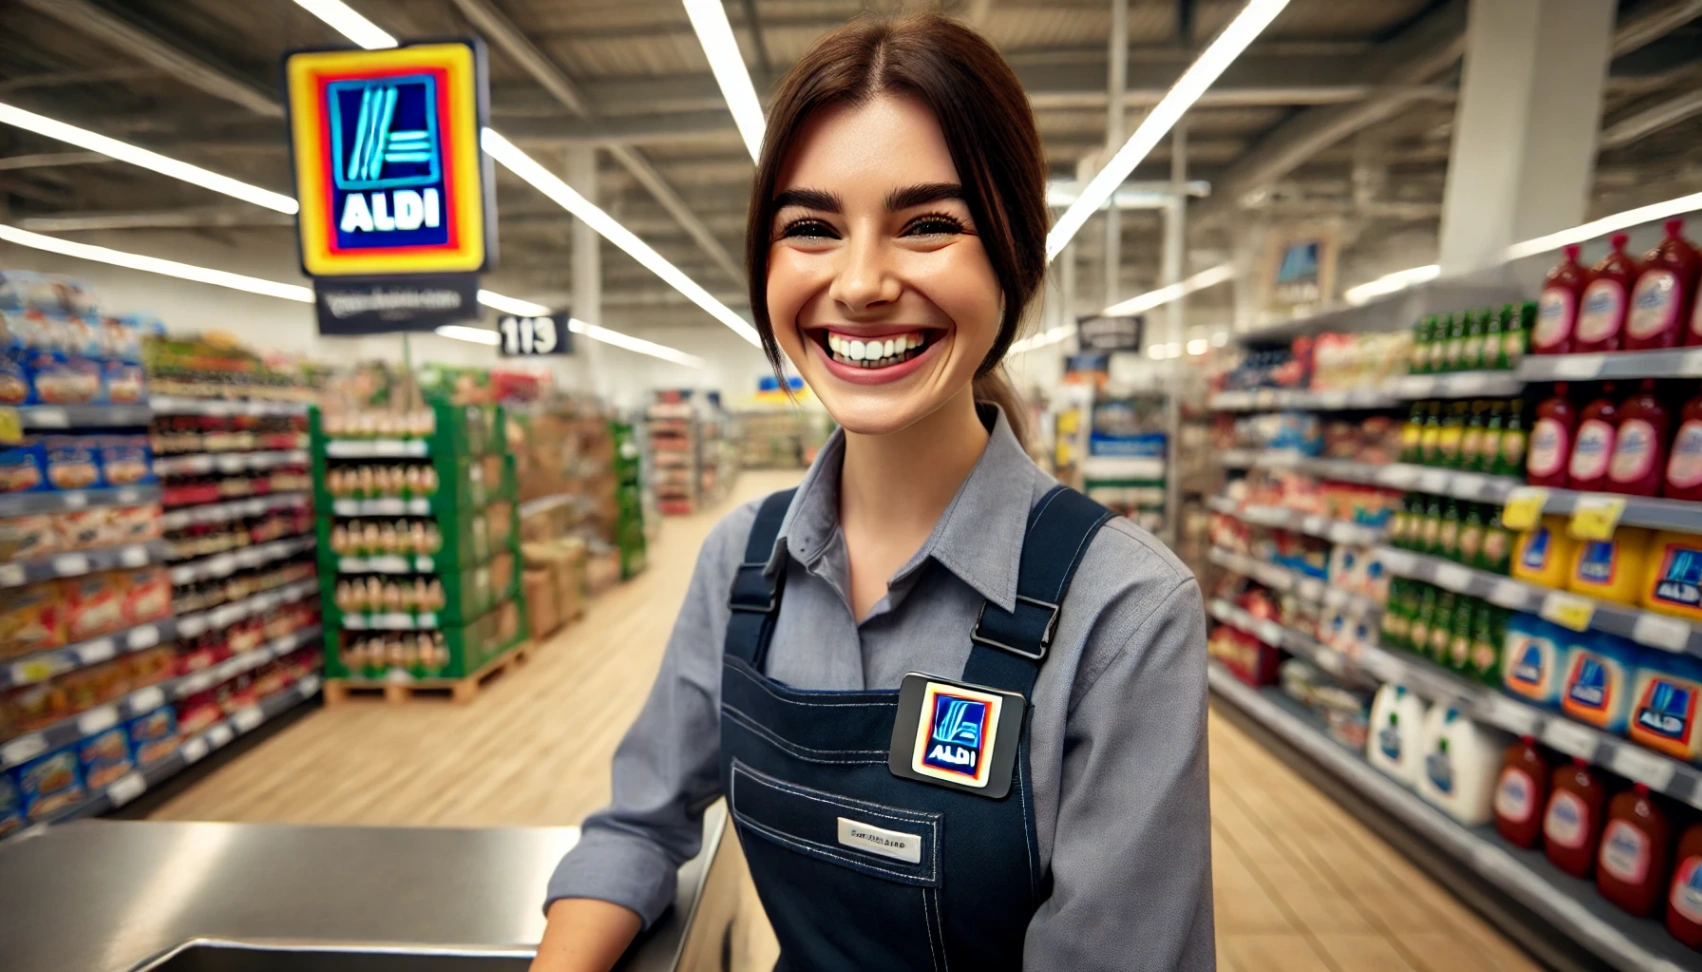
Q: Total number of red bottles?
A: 12